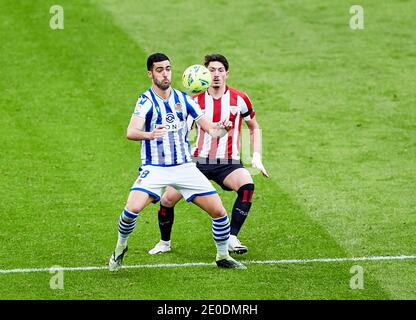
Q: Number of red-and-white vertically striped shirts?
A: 1